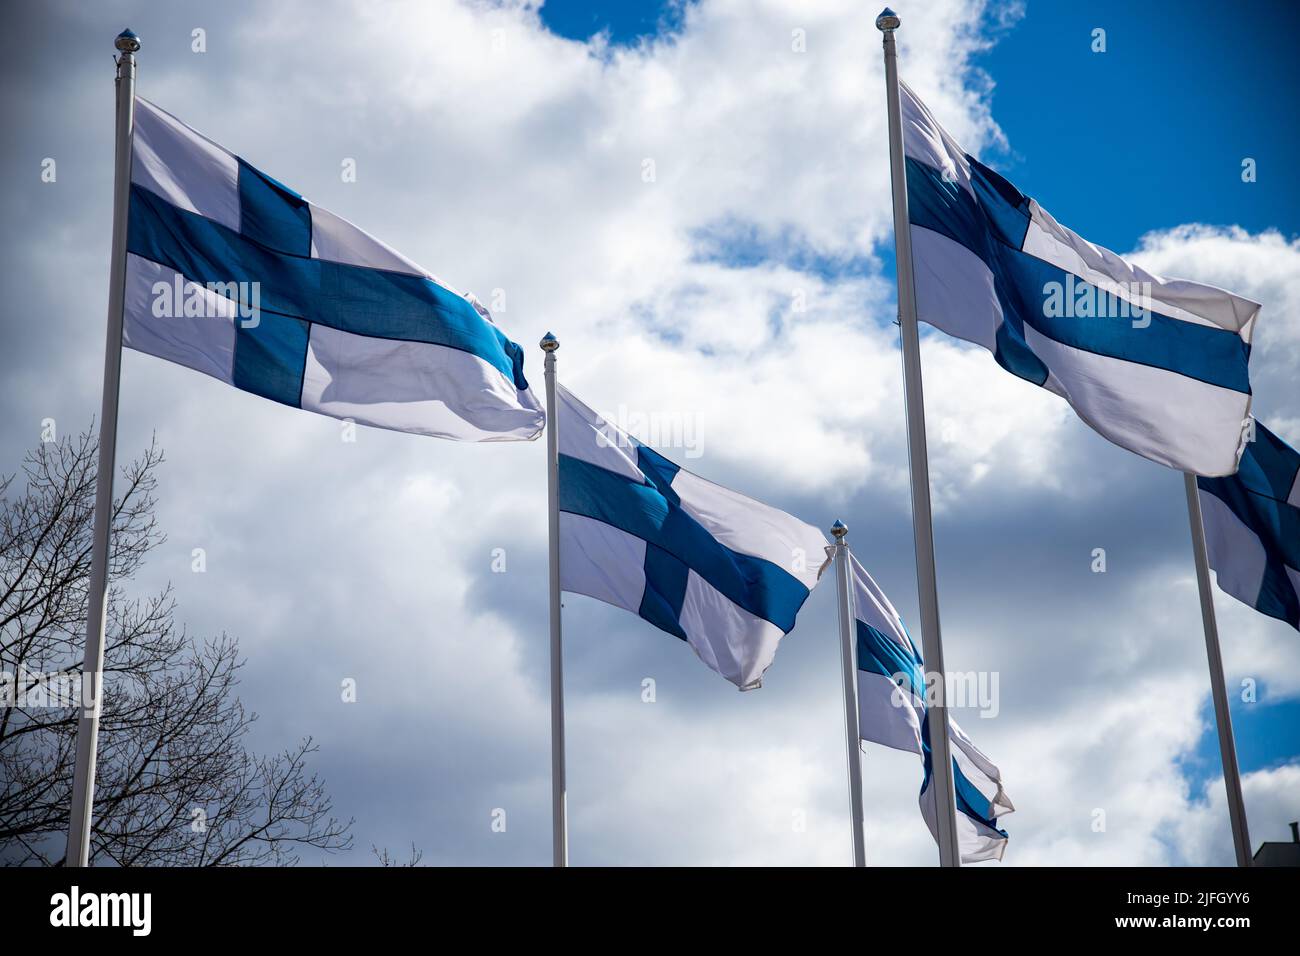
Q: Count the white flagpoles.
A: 5